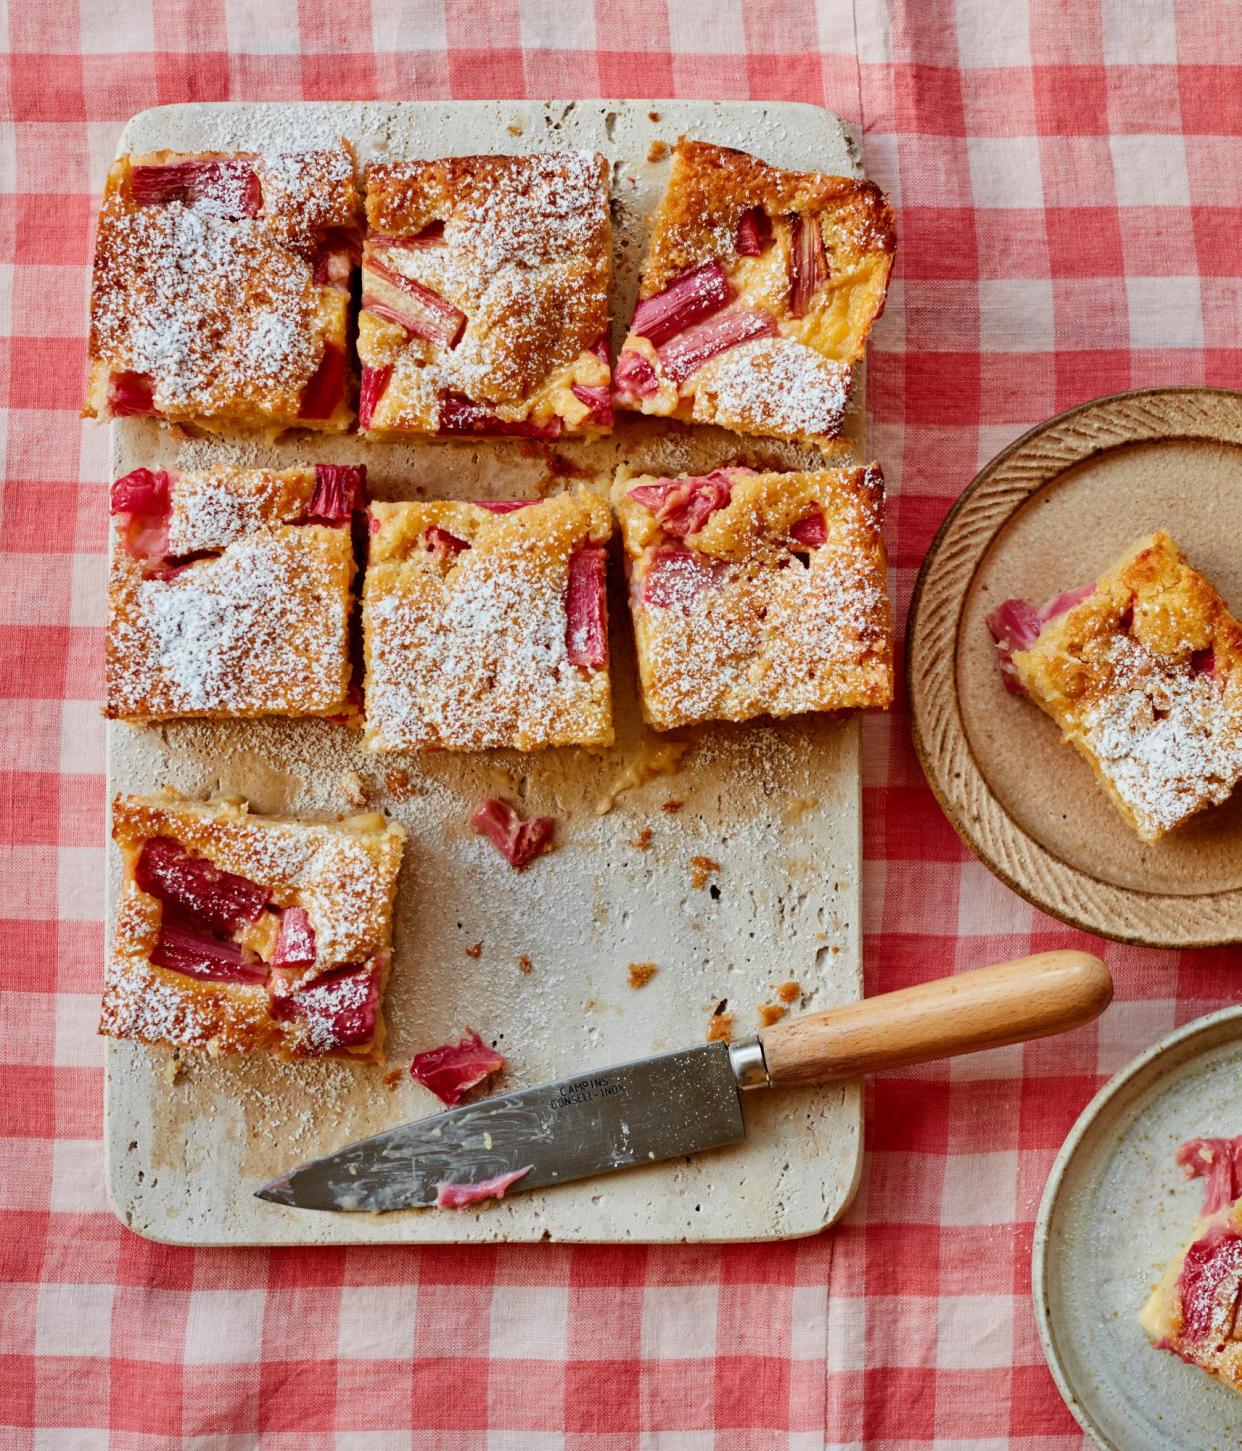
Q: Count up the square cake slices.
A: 9